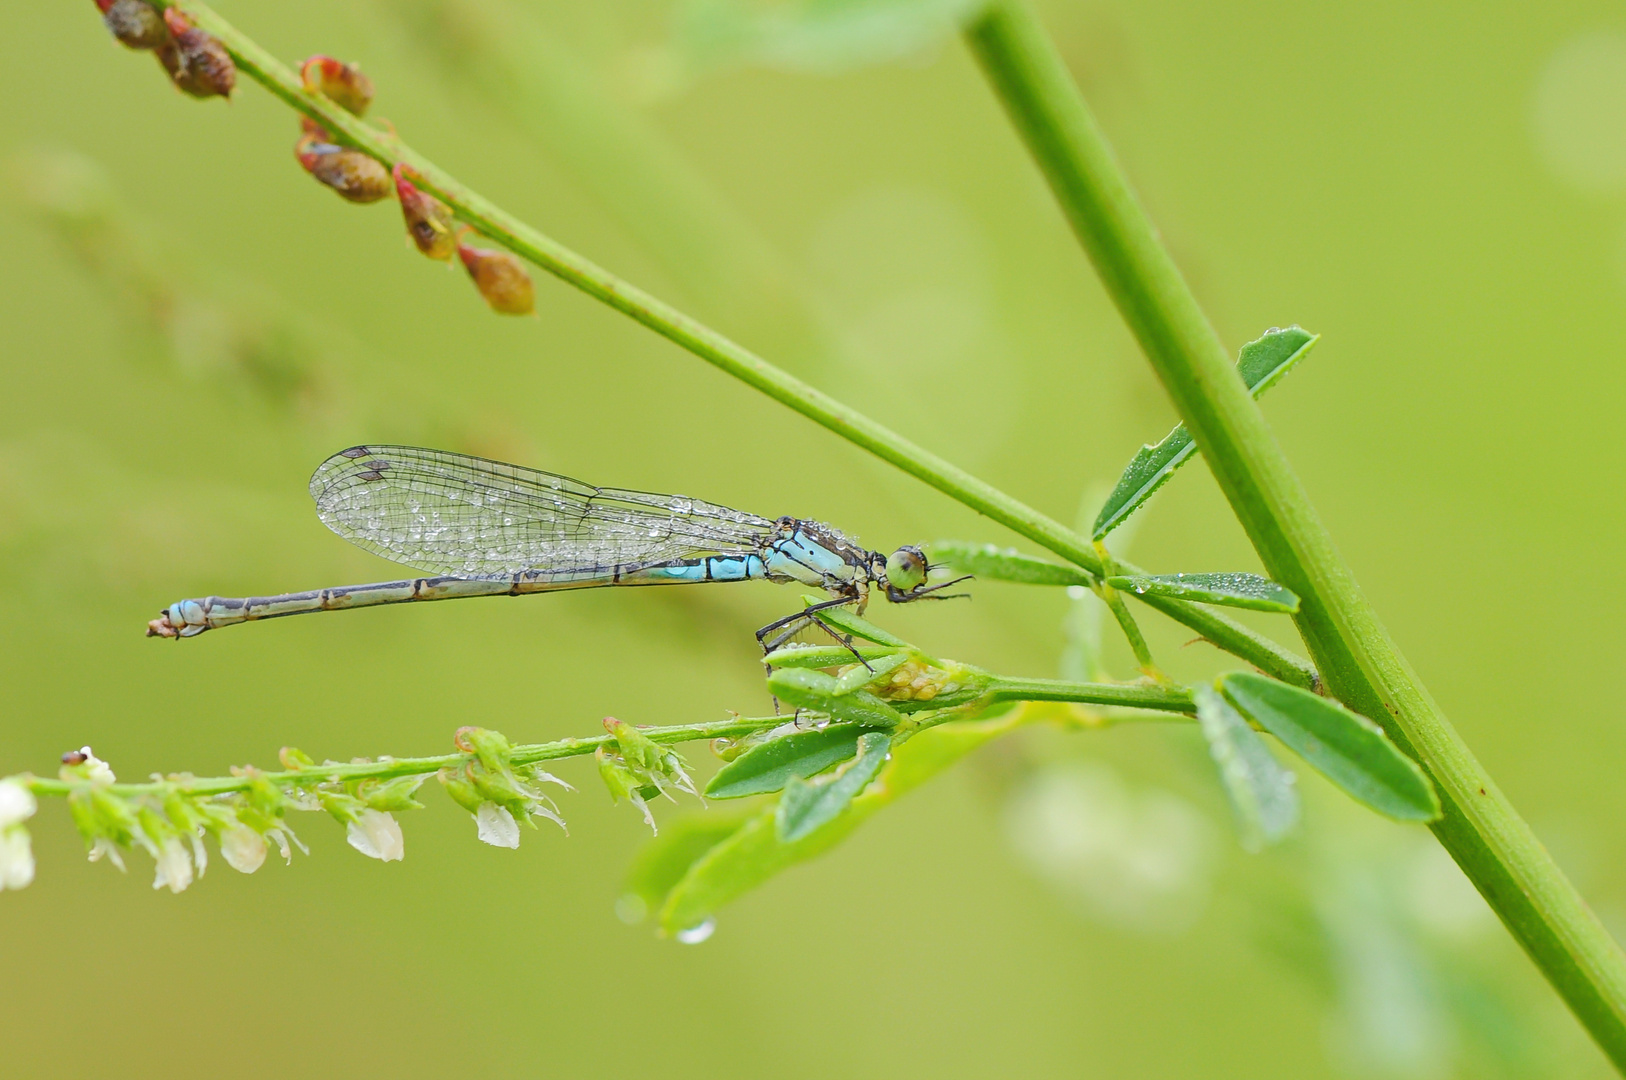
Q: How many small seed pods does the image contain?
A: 6